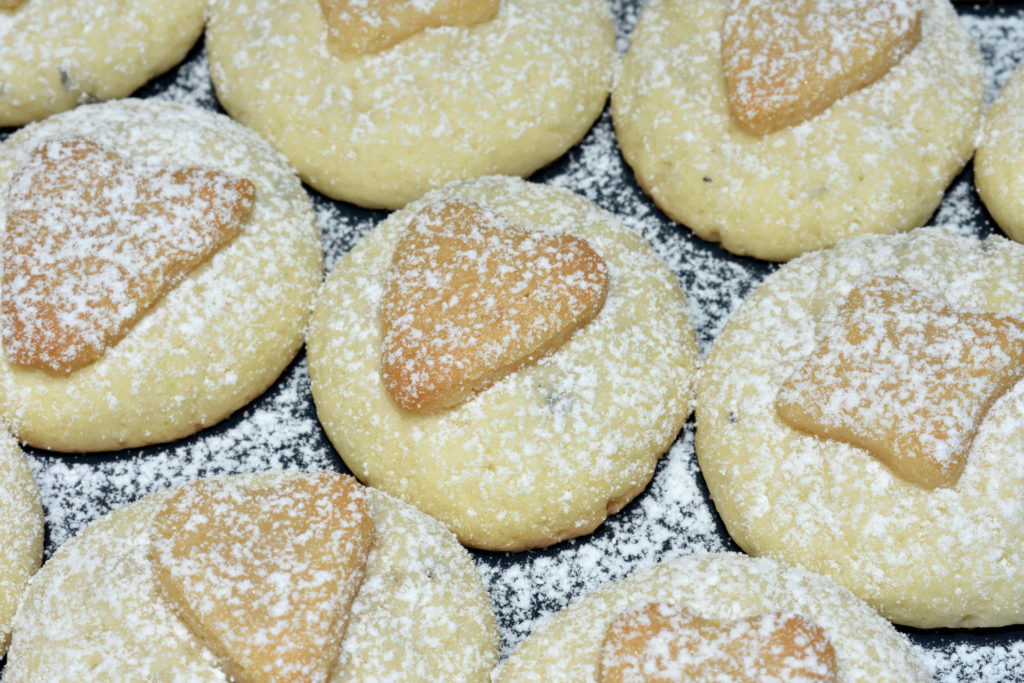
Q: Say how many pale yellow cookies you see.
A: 10